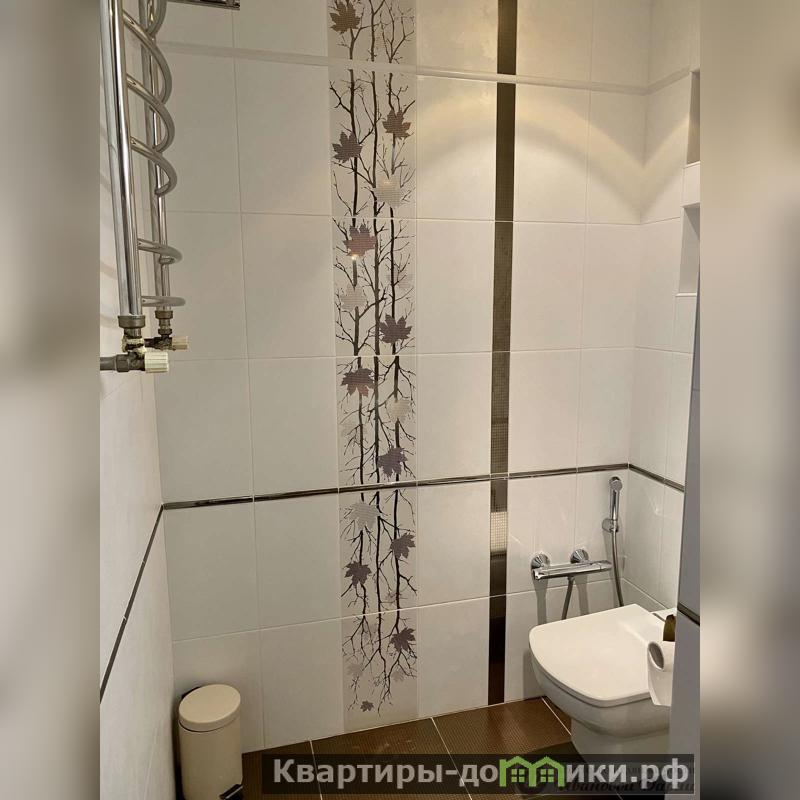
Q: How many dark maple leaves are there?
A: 11